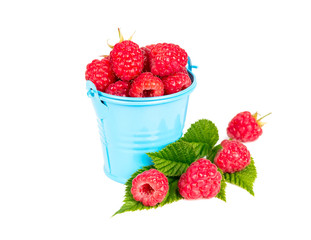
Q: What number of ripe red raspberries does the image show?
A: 11